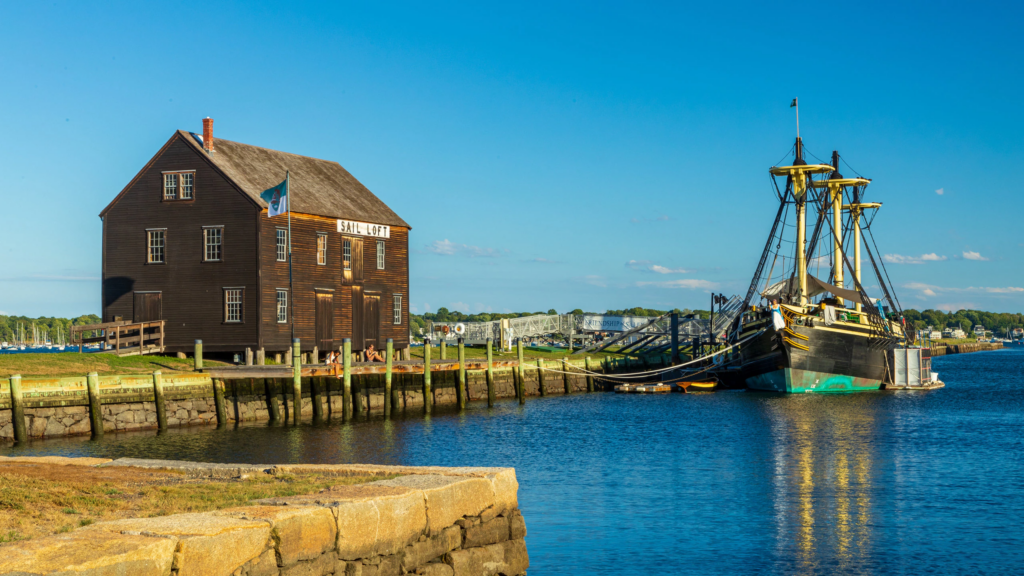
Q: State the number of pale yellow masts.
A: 3